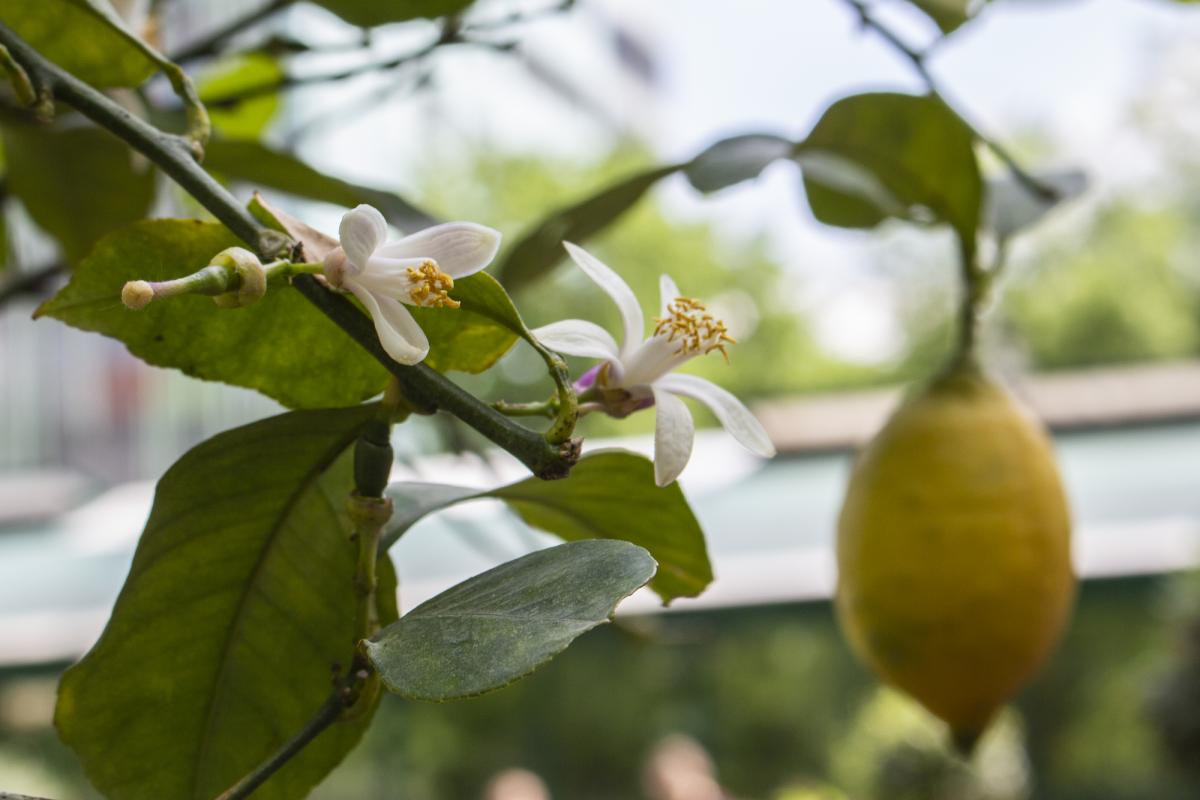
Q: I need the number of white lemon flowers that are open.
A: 2